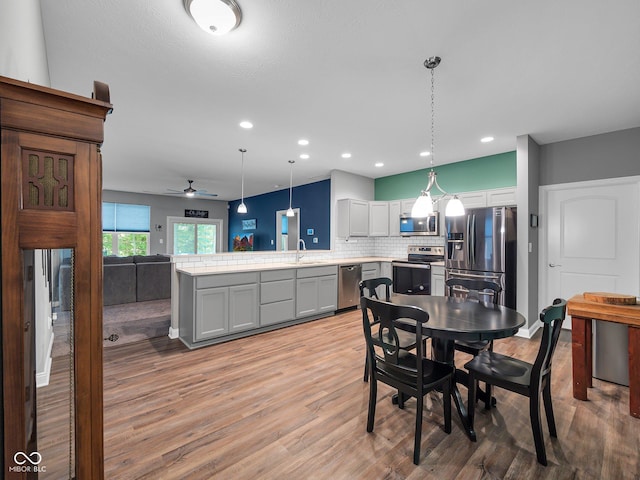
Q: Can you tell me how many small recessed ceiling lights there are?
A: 7